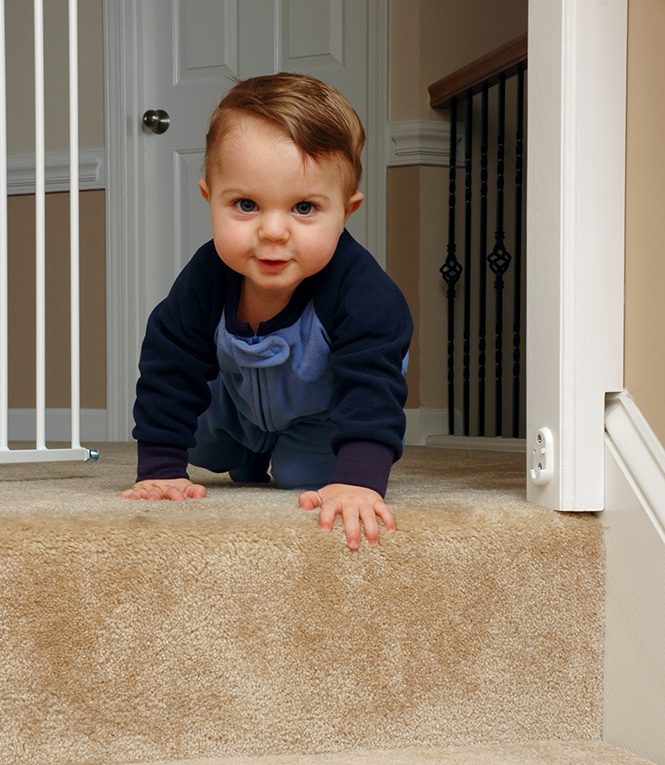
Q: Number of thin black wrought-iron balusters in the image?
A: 5